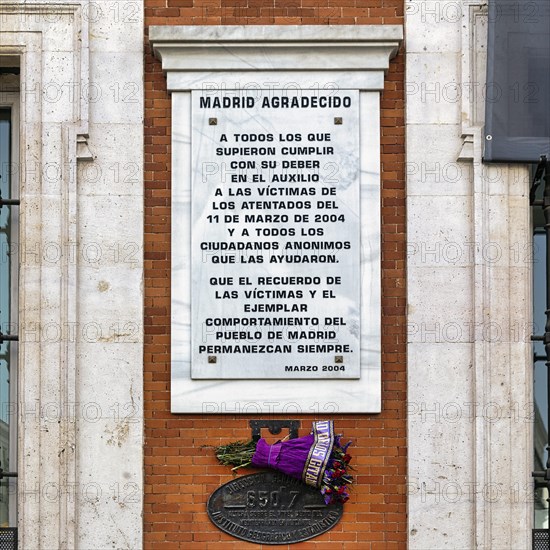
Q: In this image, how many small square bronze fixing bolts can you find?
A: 4